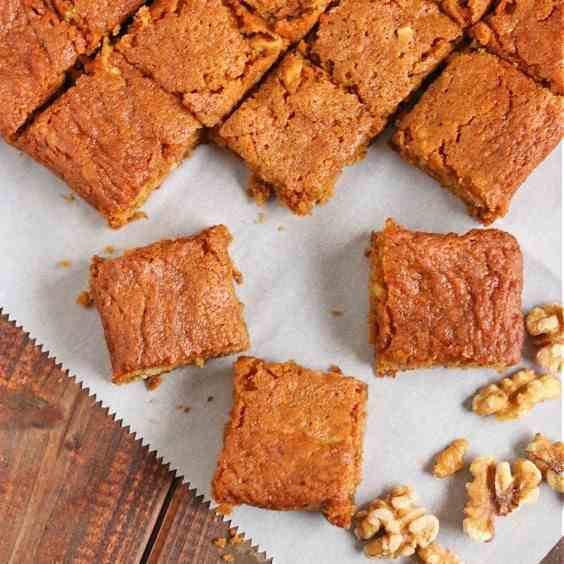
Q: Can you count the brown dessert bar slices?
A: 13